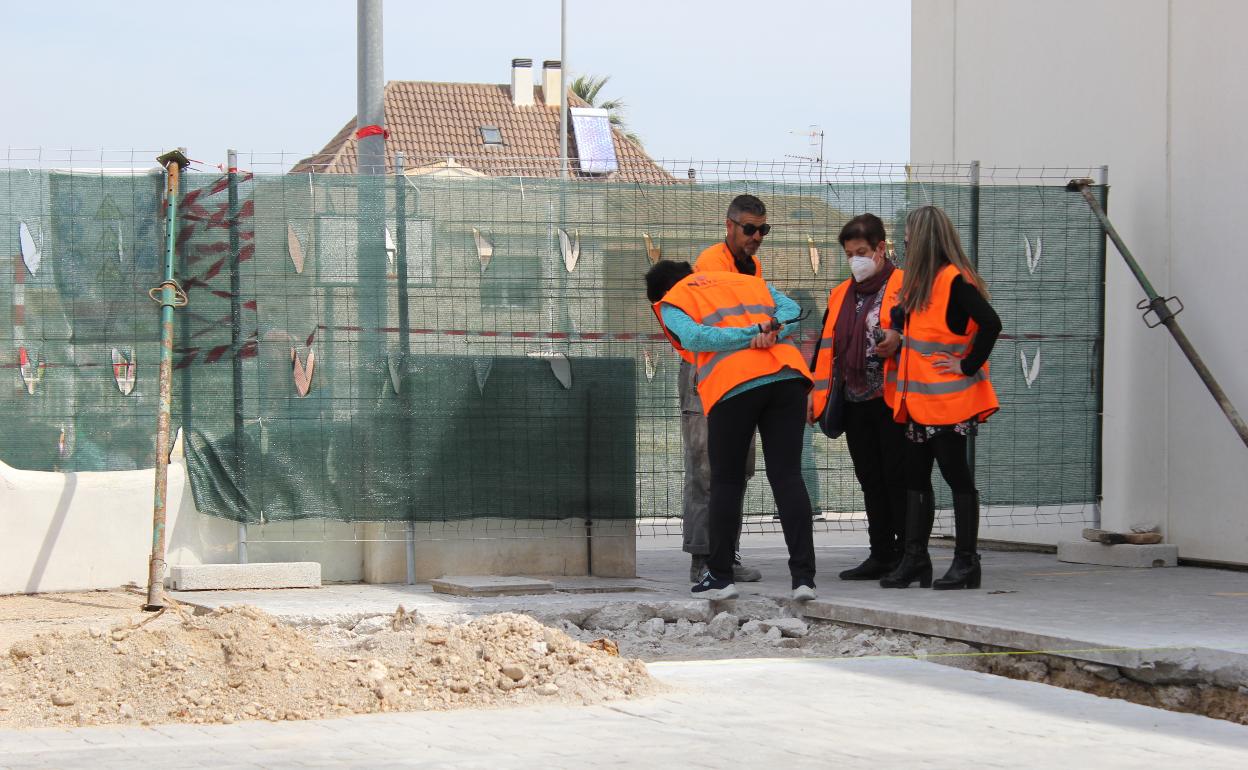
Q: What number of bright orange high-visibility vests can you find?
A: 4